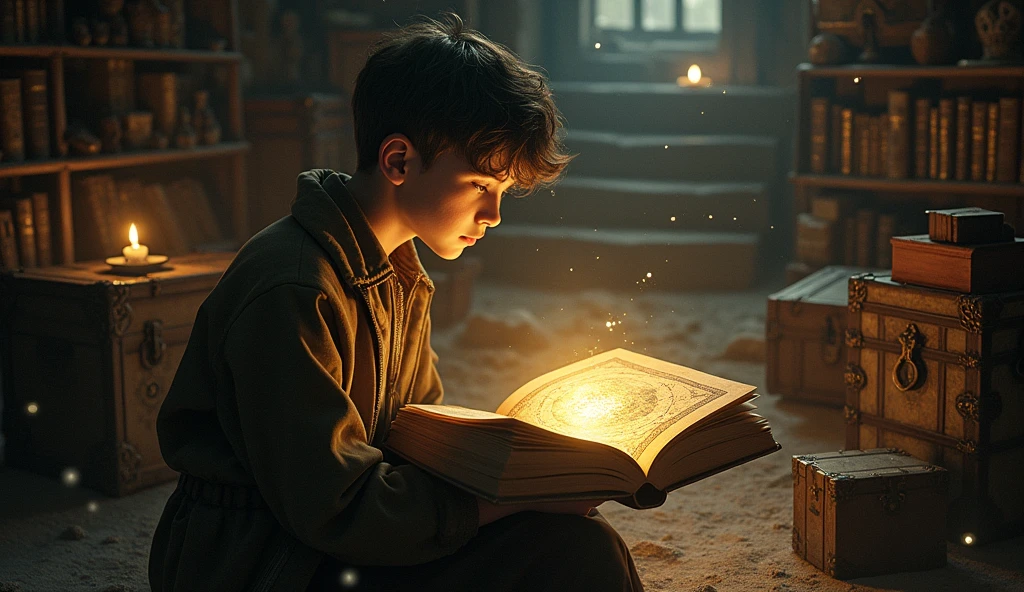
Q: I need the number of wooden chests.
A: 4